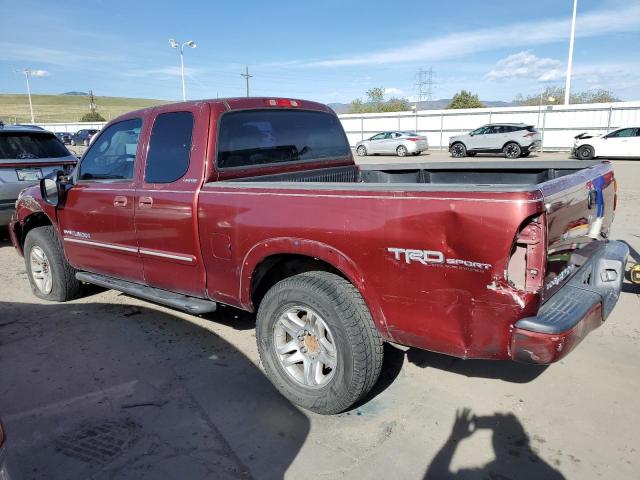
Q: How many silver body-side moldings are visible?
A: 2